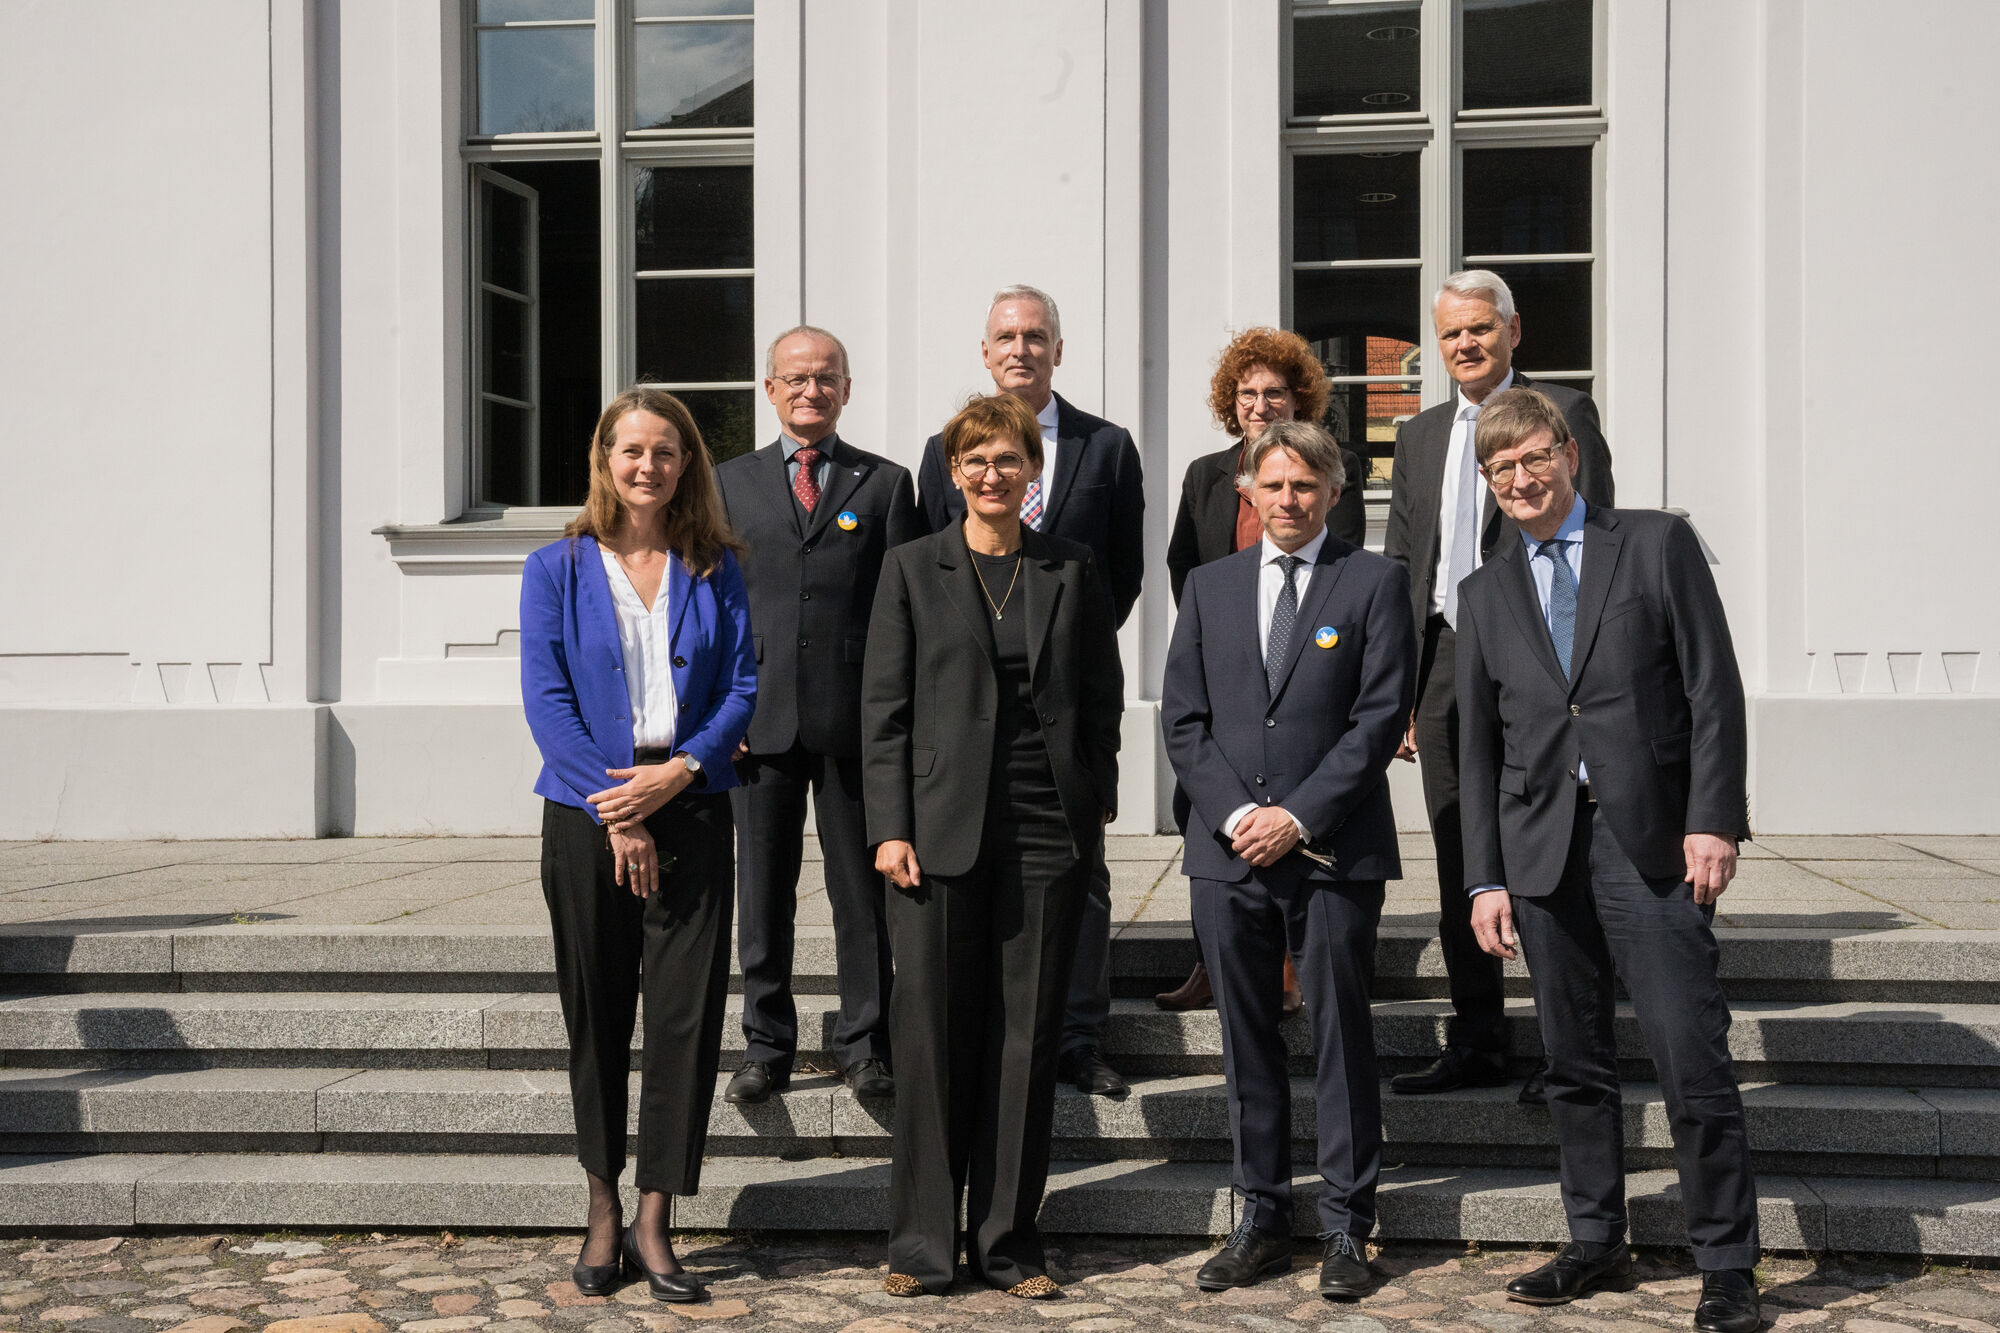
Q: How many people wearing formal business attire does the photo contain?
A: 8